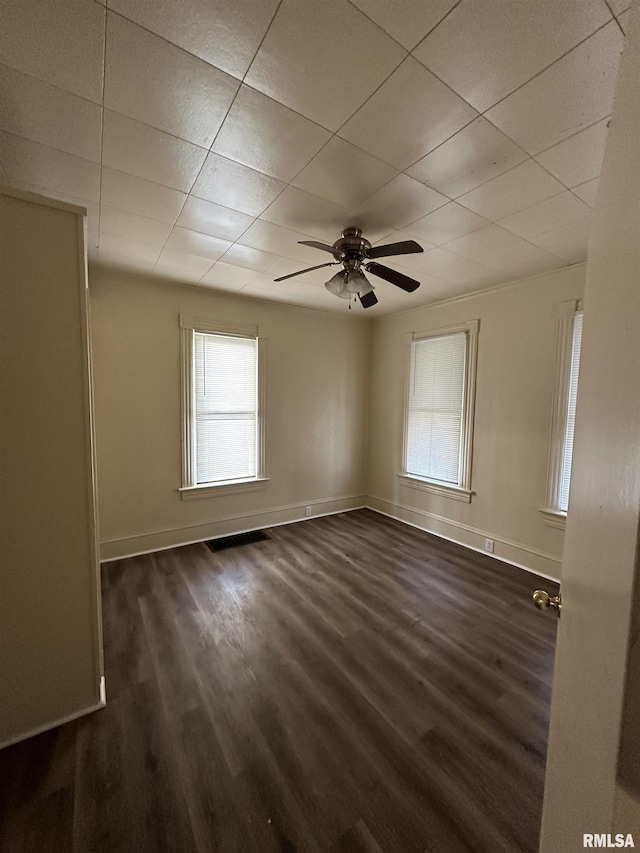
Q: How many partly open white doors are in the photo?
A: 1